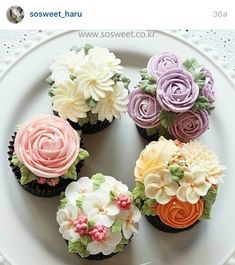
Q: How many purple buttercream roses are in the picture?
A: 5